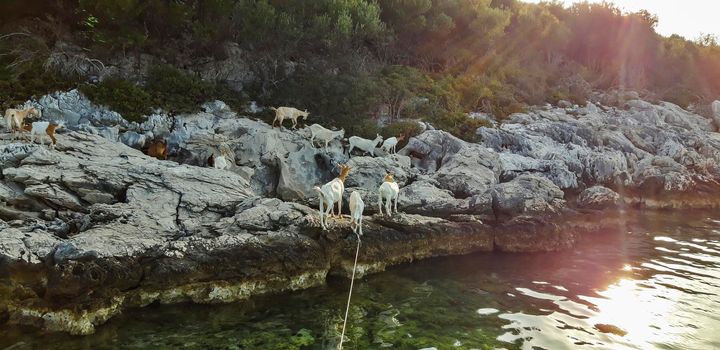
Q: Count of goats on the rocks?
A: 11